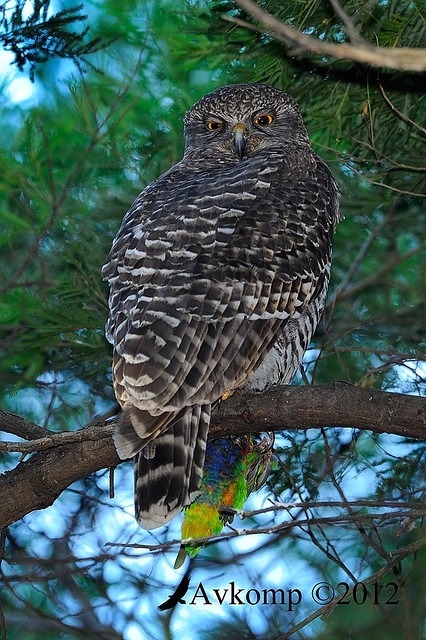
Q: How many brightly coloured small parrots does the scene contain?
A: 1